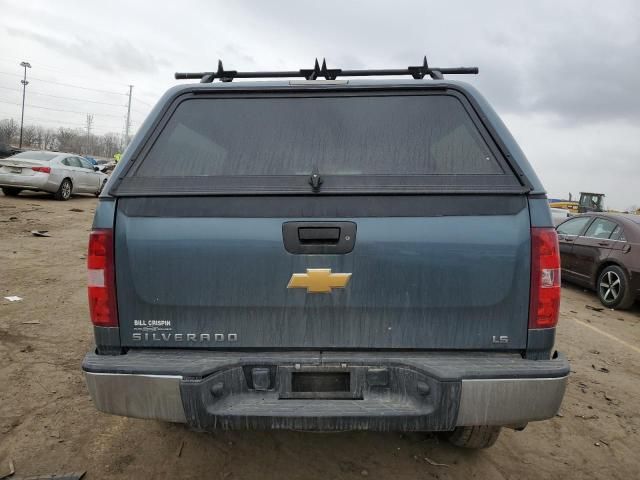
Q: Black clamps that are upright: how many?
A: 4